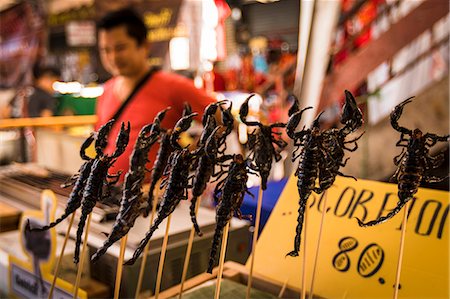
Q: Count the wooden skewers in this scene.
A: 11